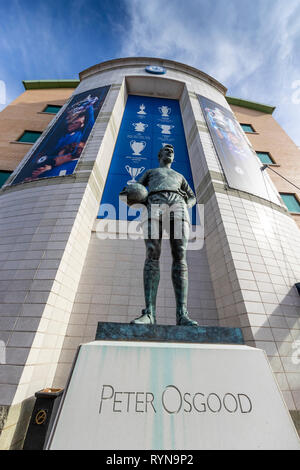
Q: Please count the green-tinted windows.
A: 6